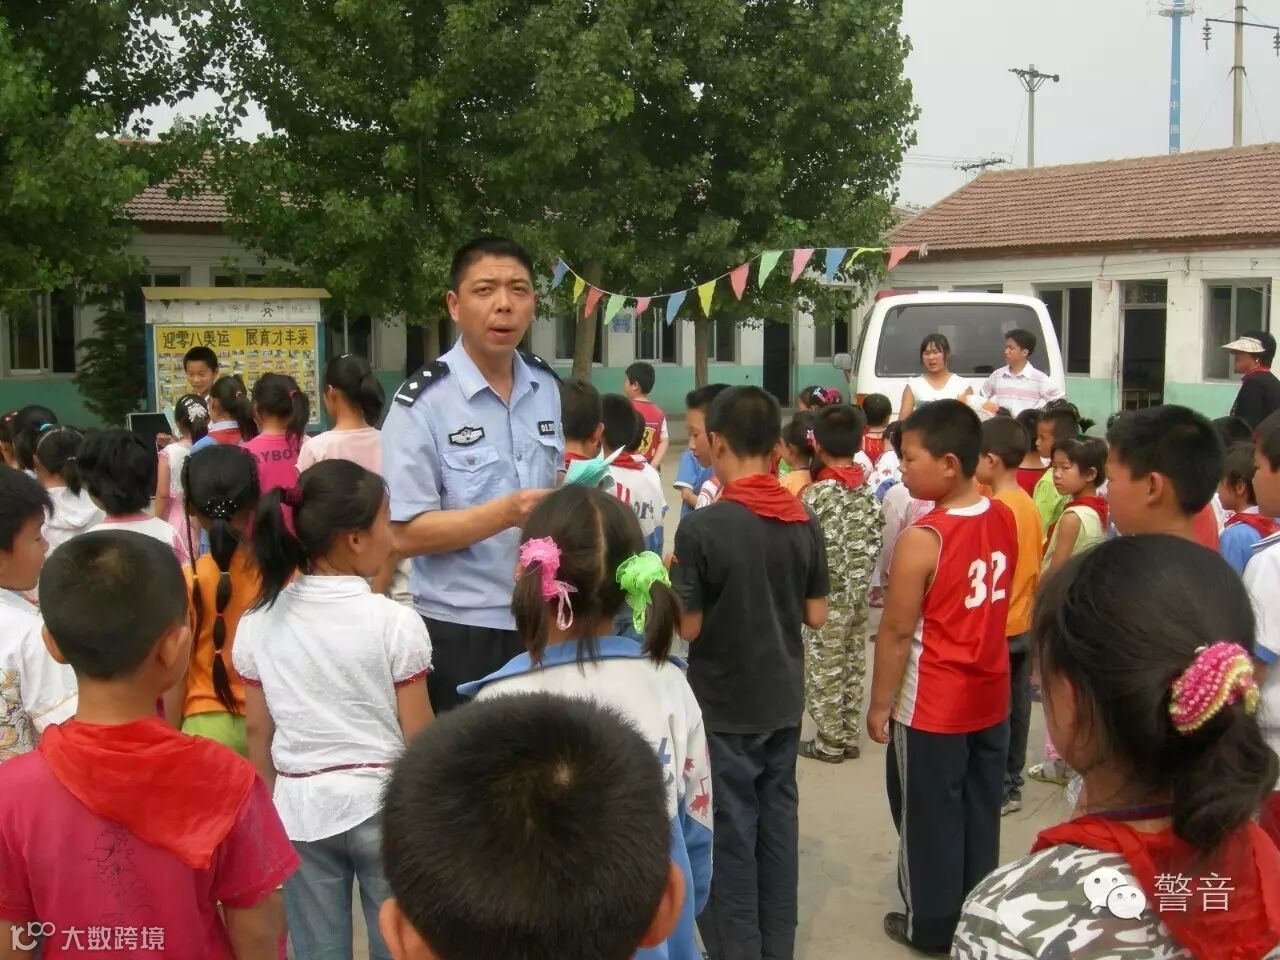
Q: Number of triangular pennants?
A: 13